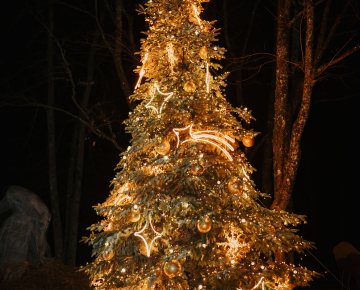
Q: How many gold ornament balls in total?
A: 11